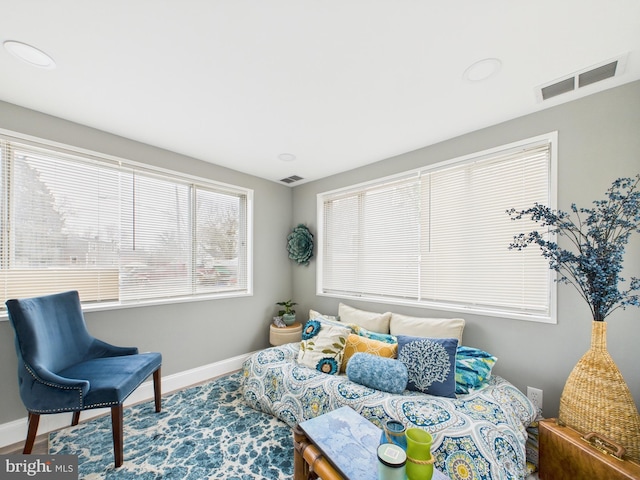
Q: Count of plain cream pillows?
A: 2